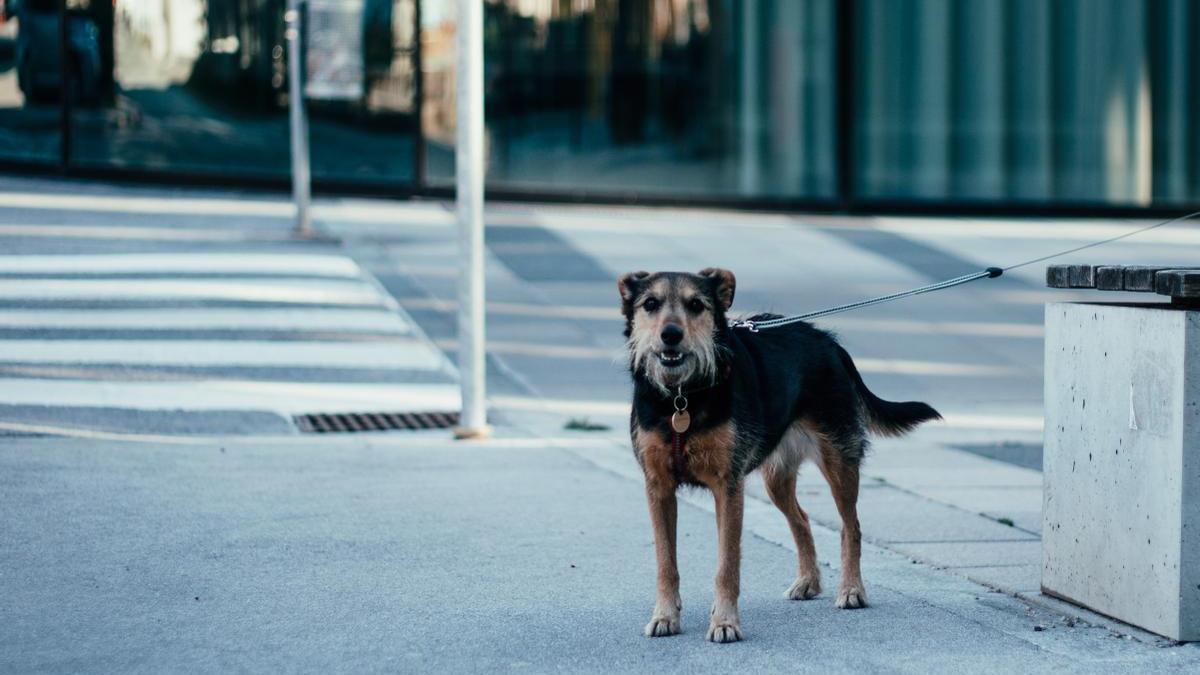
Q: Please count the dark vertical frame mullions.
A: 3